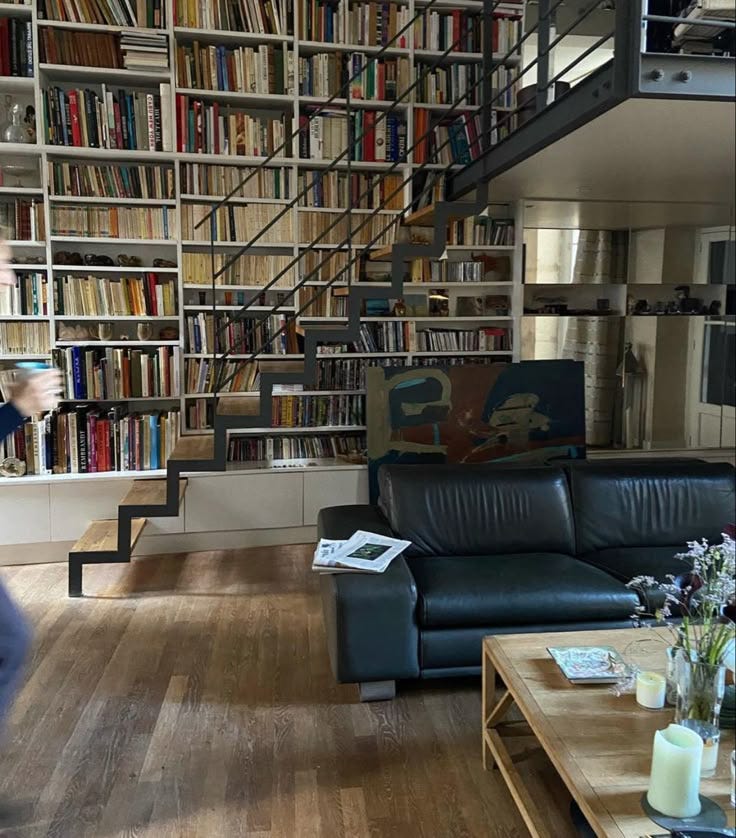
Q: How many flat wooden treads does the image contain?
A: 9